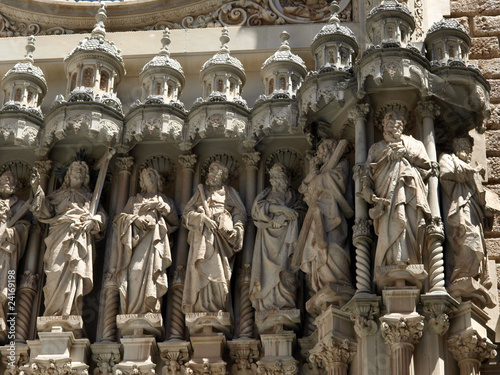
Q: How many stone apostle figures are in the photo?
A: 8